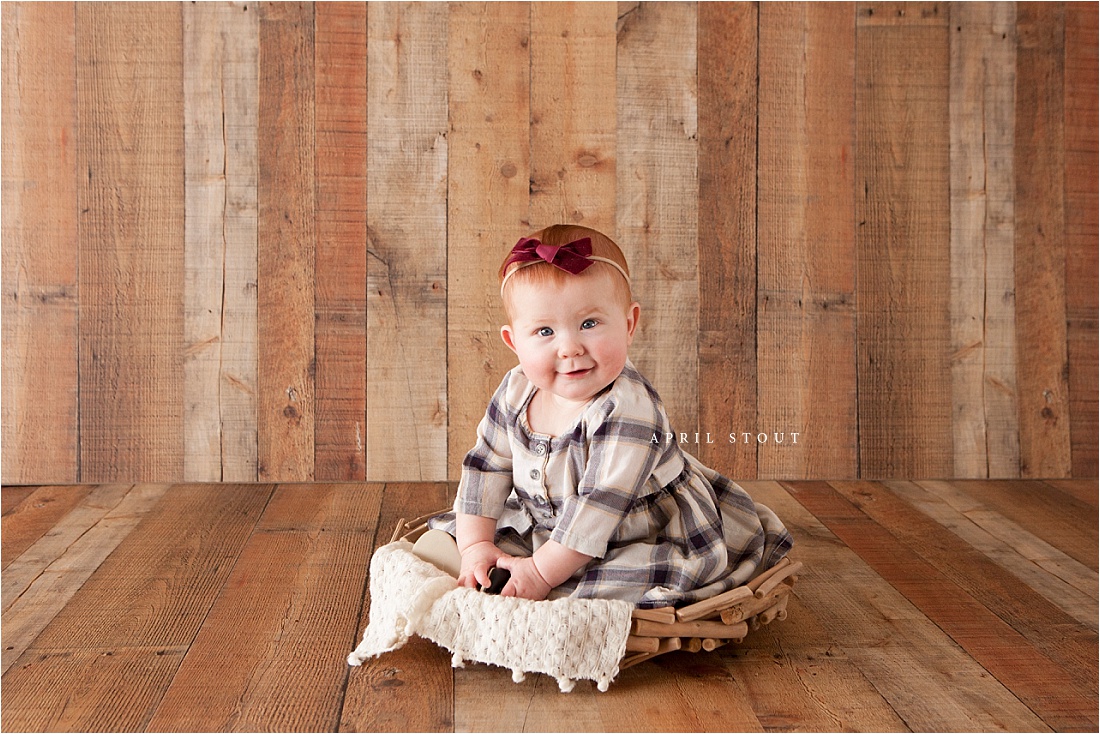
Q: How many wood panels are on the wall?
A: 15